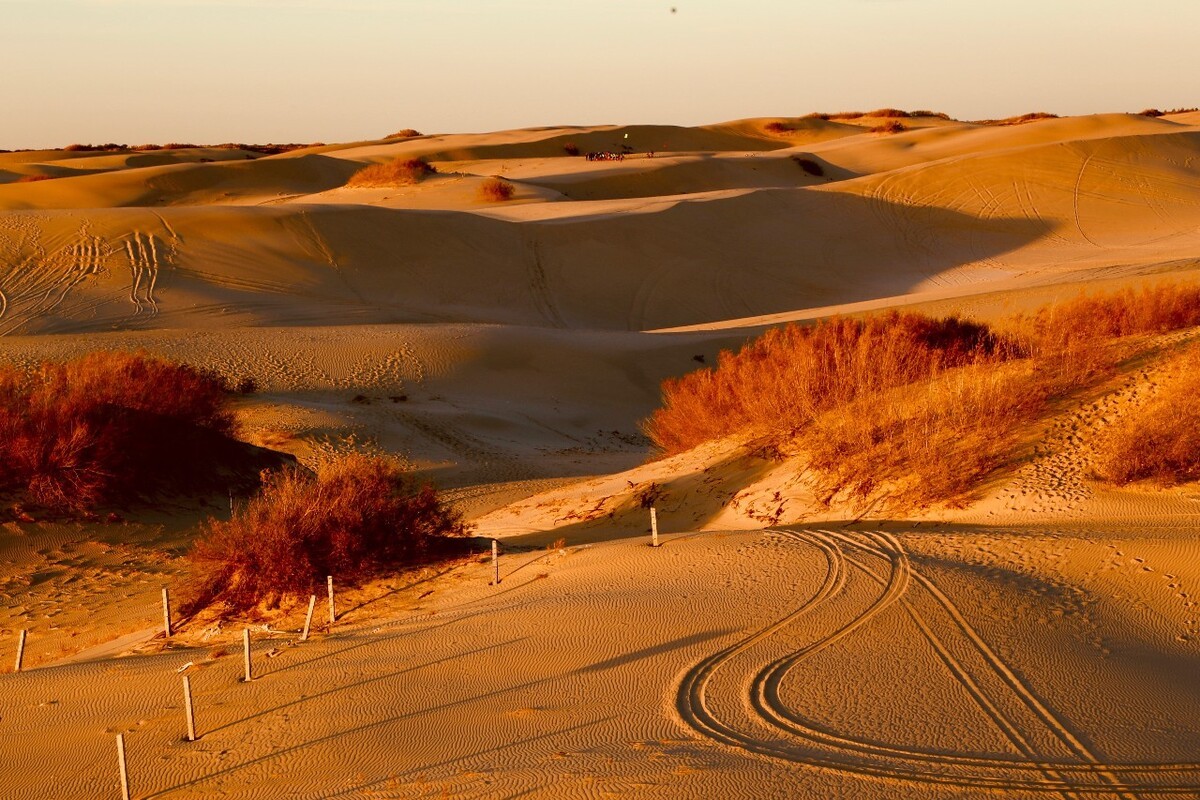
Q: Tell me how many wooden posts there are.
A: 9